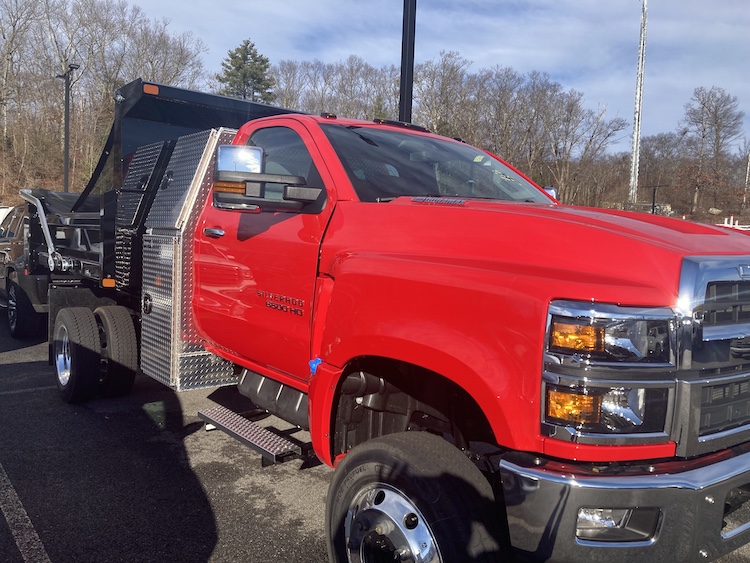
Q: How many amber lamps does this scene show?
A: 5